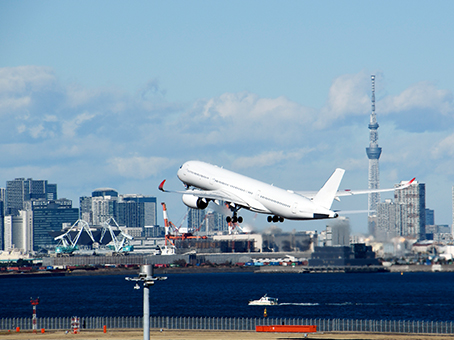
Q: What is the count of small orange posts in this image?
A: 3